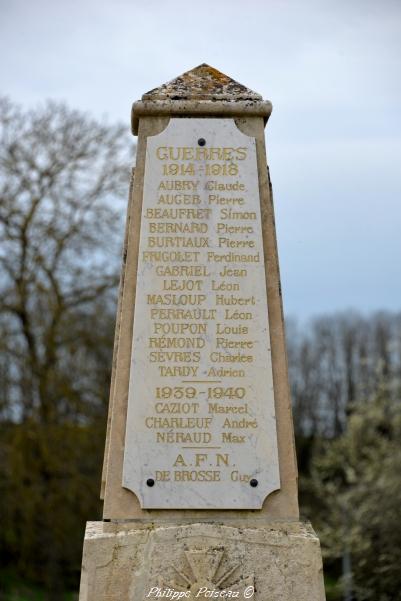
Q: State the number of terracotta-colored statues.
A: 0